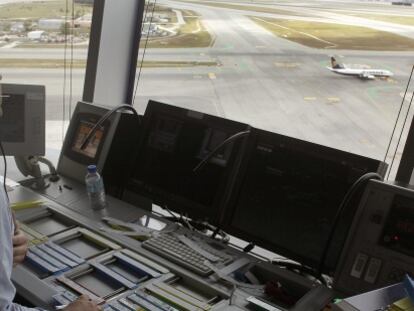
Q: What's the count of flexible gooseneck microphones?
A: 3